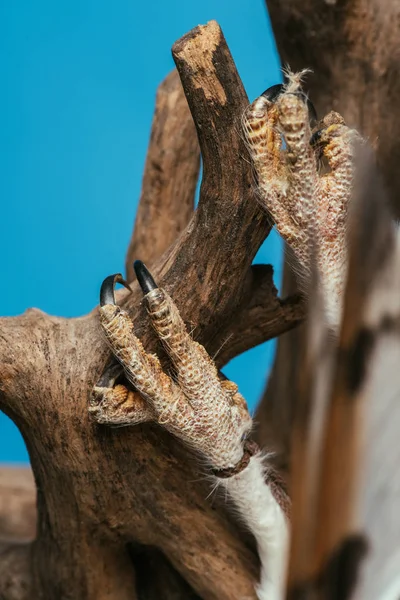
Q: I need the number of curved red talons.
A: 0